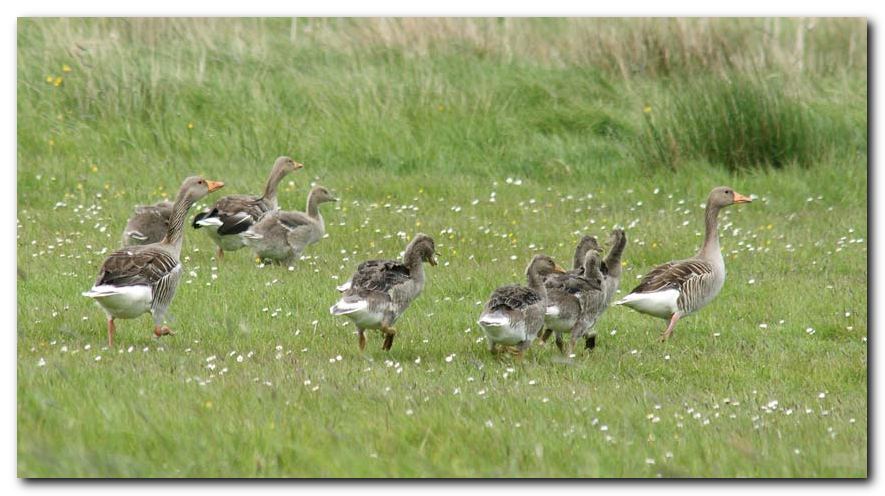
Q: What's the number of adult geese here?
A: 3